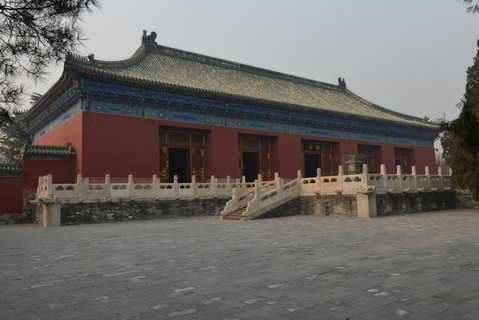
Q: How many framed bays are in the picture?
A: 5